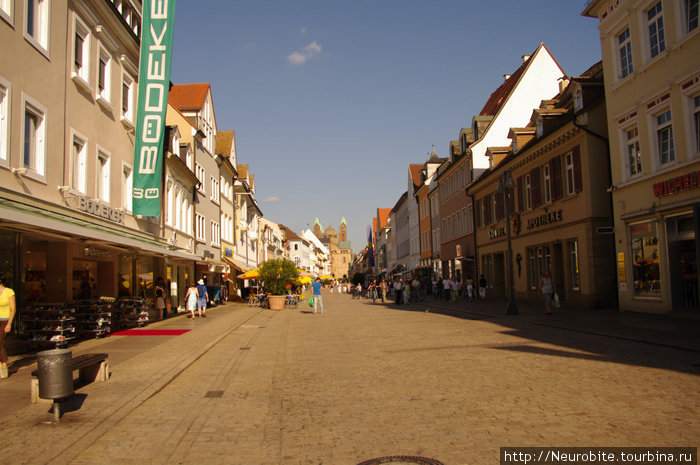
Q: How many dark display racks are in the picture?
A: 3